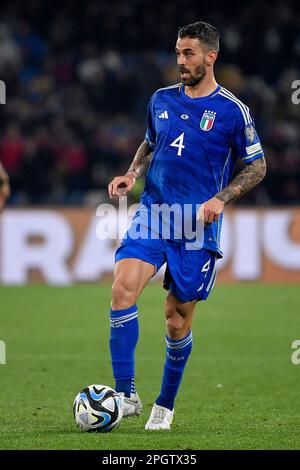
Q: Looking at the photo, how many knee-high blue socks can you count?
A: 2